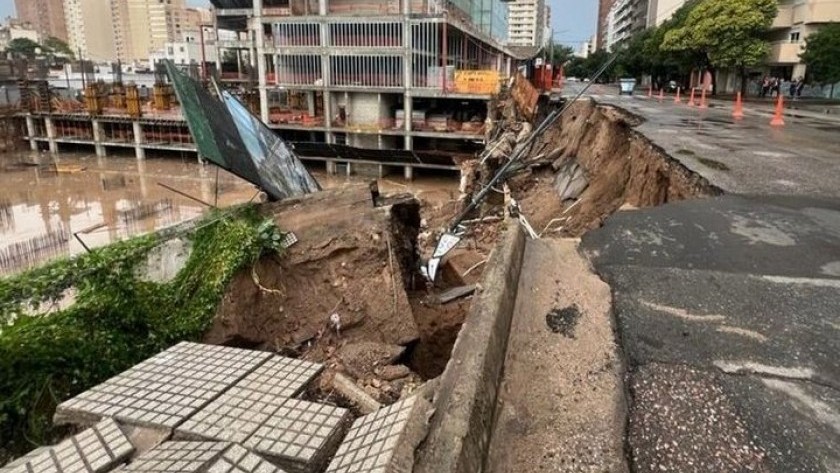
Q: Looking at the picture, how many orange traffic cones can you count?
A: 7